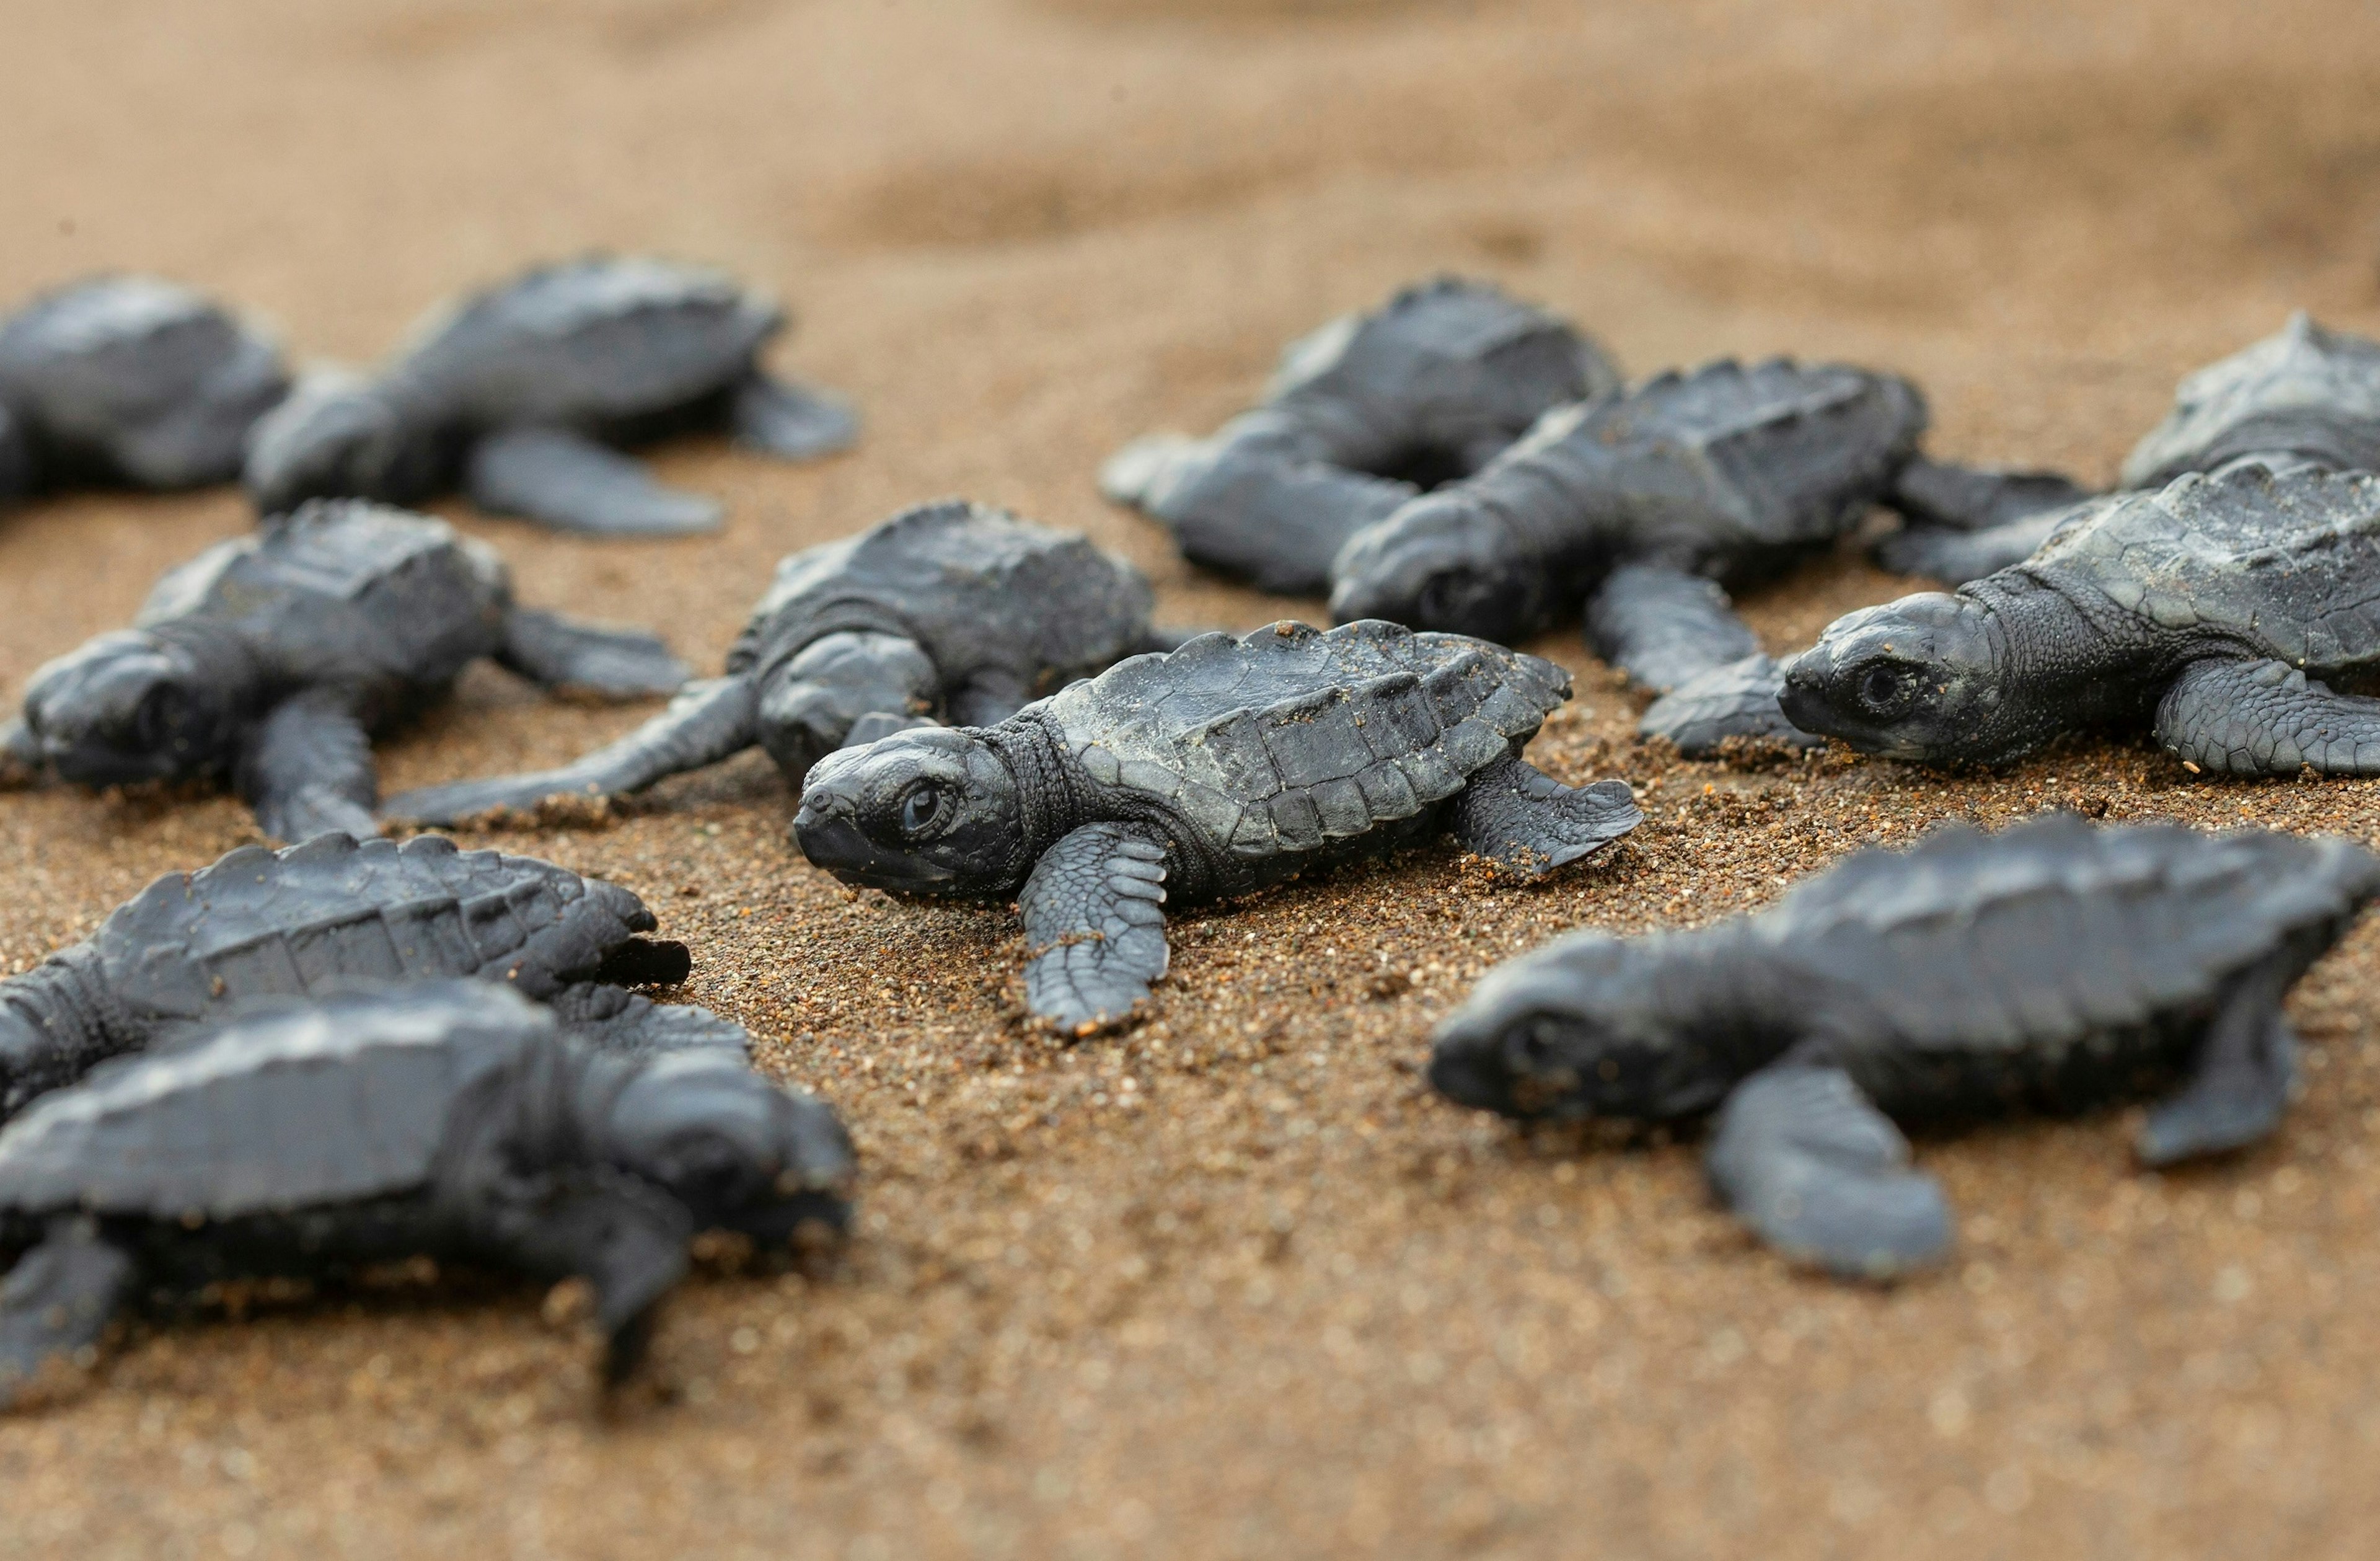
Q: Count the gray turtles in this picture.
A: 12